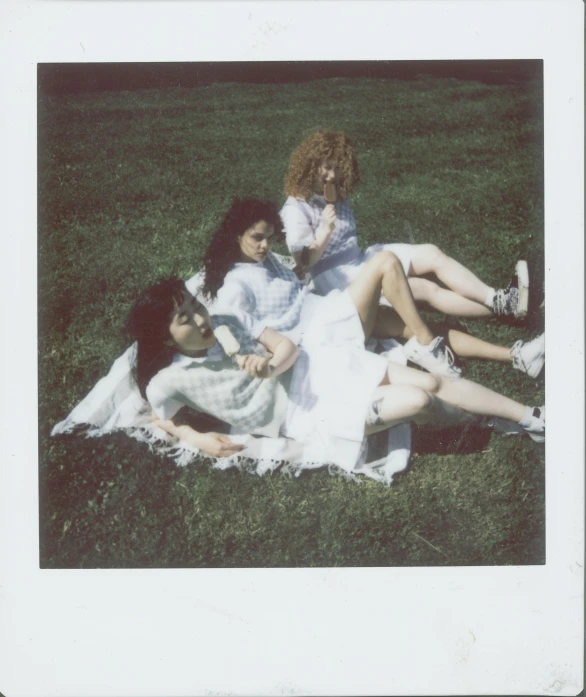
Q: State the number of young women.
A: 3